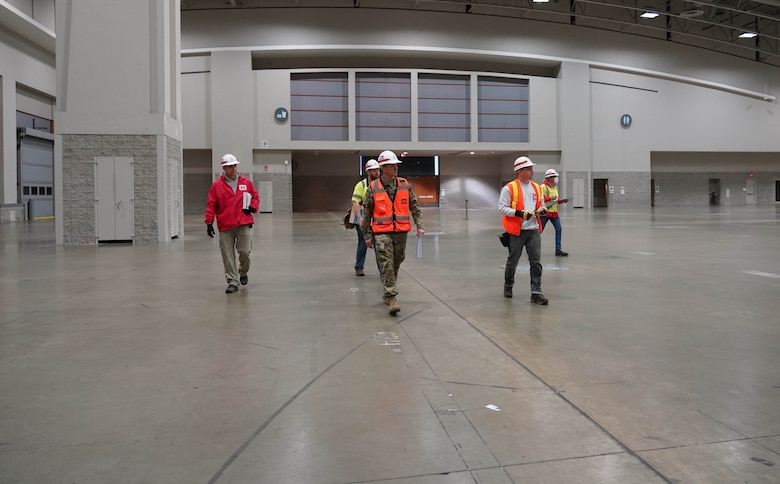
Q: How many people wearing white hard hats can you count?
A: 5